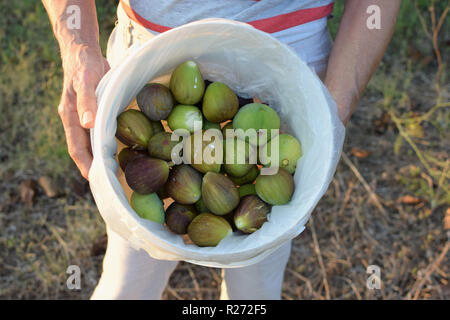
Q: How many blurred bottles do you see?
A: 0